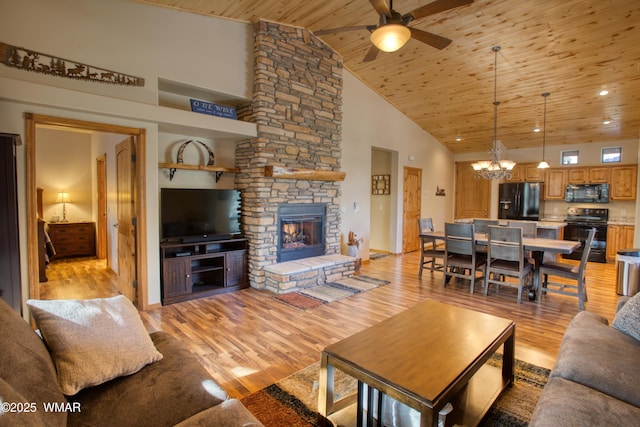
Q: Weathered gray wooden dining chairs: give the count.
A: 6